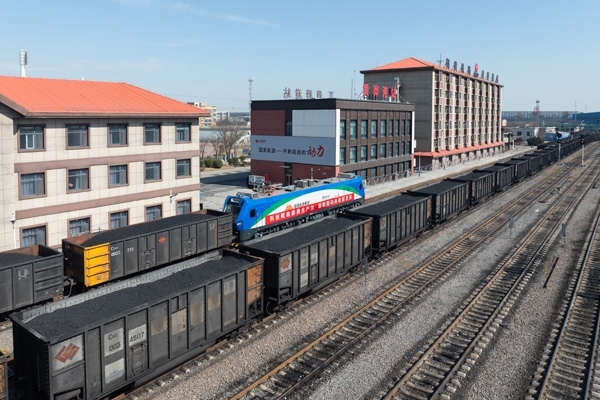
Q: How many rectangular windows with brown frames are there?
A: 15